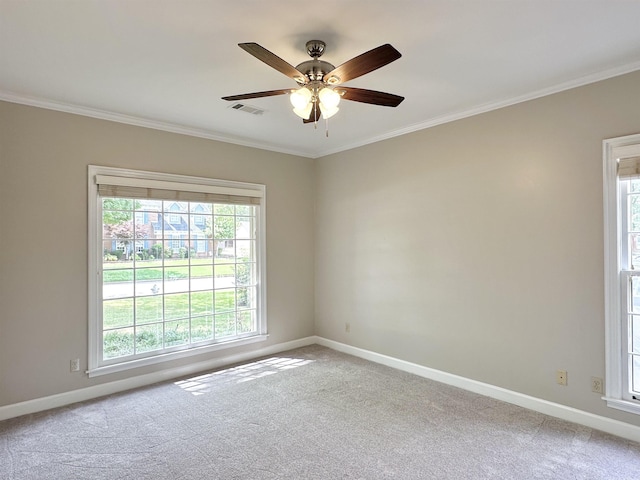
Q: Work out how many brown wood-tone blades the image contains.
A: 5